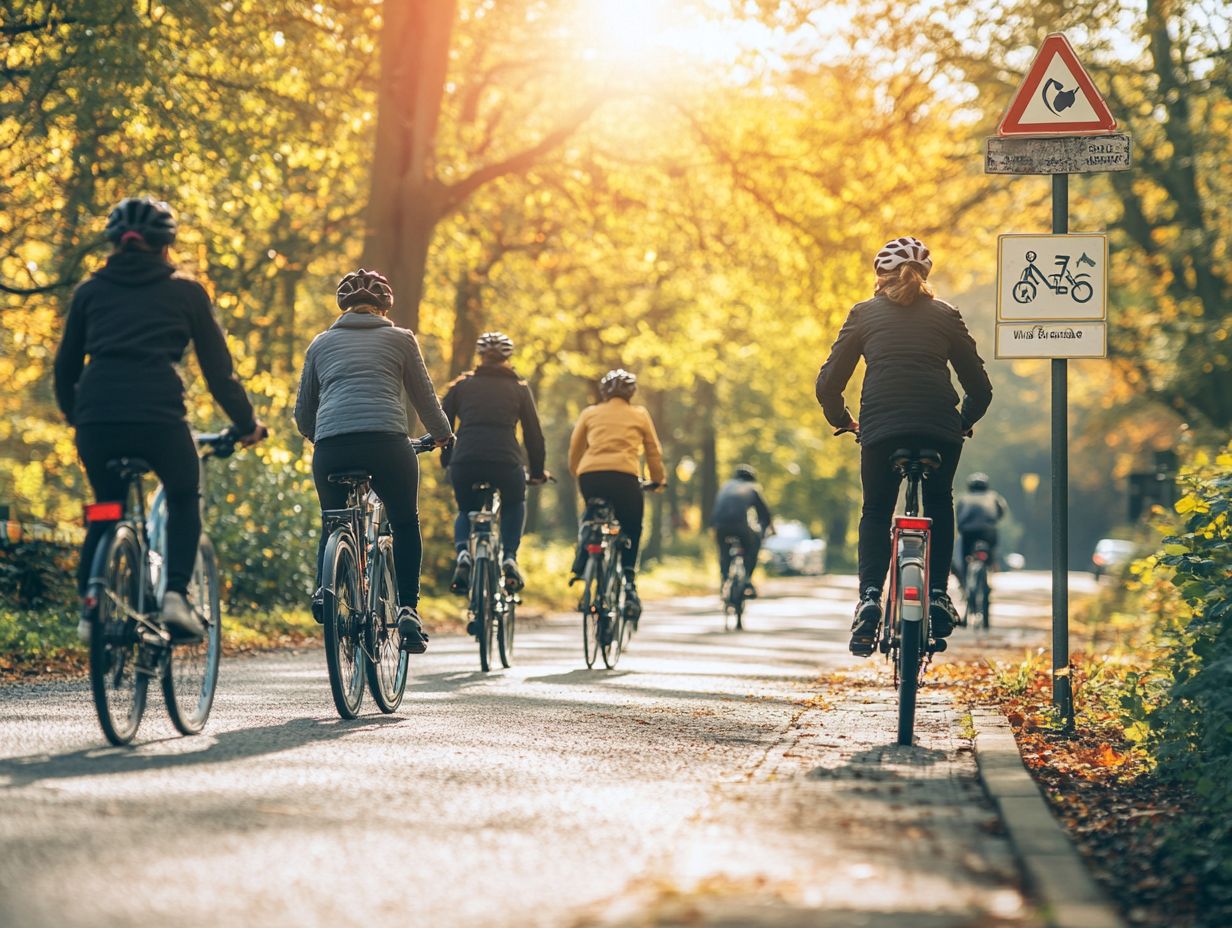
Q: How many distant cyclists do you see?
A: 2